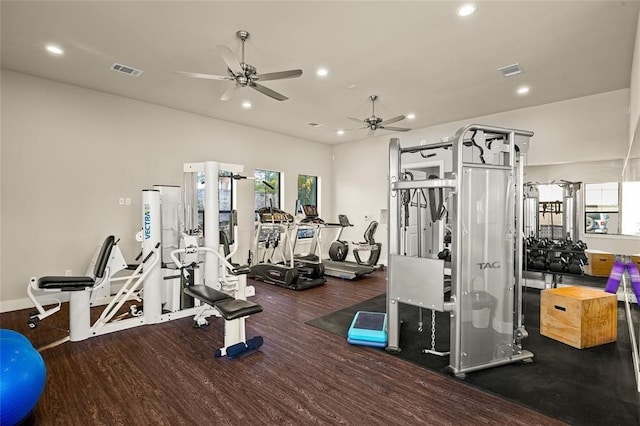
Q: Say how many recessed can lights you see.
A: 7